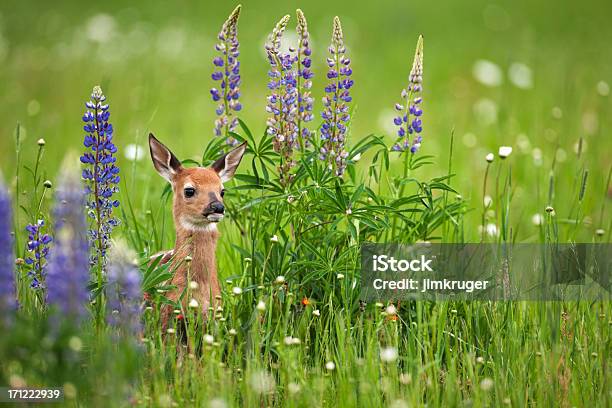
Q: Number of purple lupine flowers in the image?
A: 10